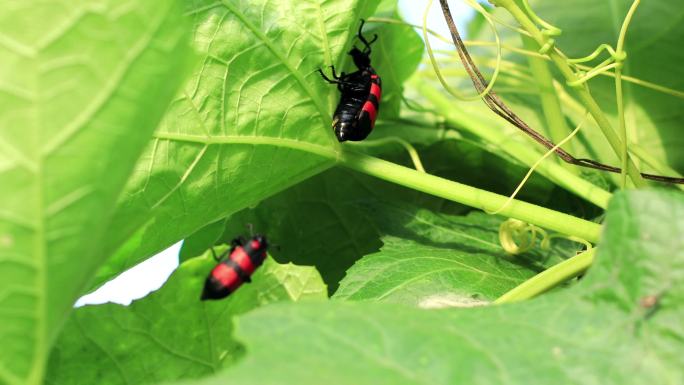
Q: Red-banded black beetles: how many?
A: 2